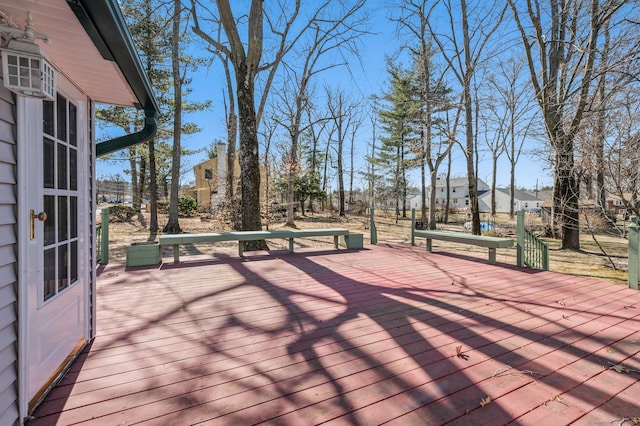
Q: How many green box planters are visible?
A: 2